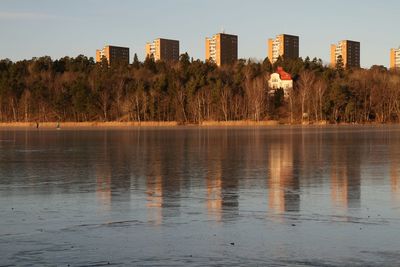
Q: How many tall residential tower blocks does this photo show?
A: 6